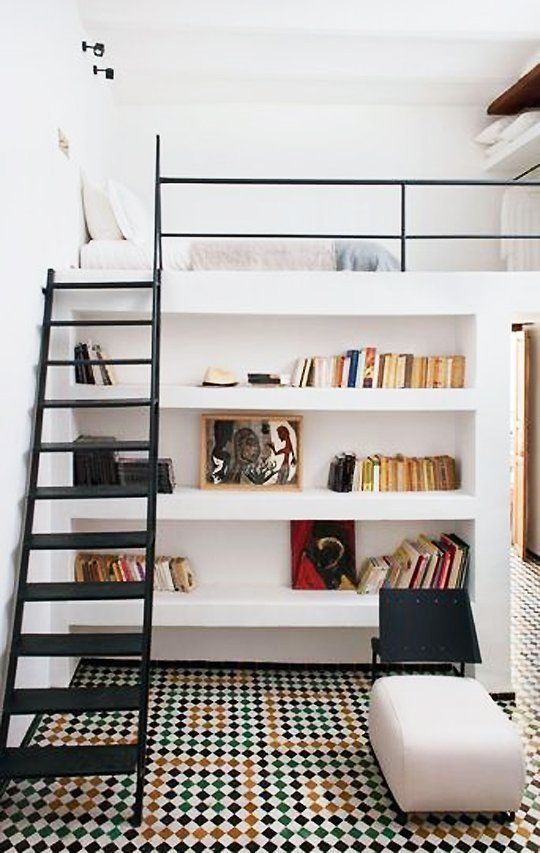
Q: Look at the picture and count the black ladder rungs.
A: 11